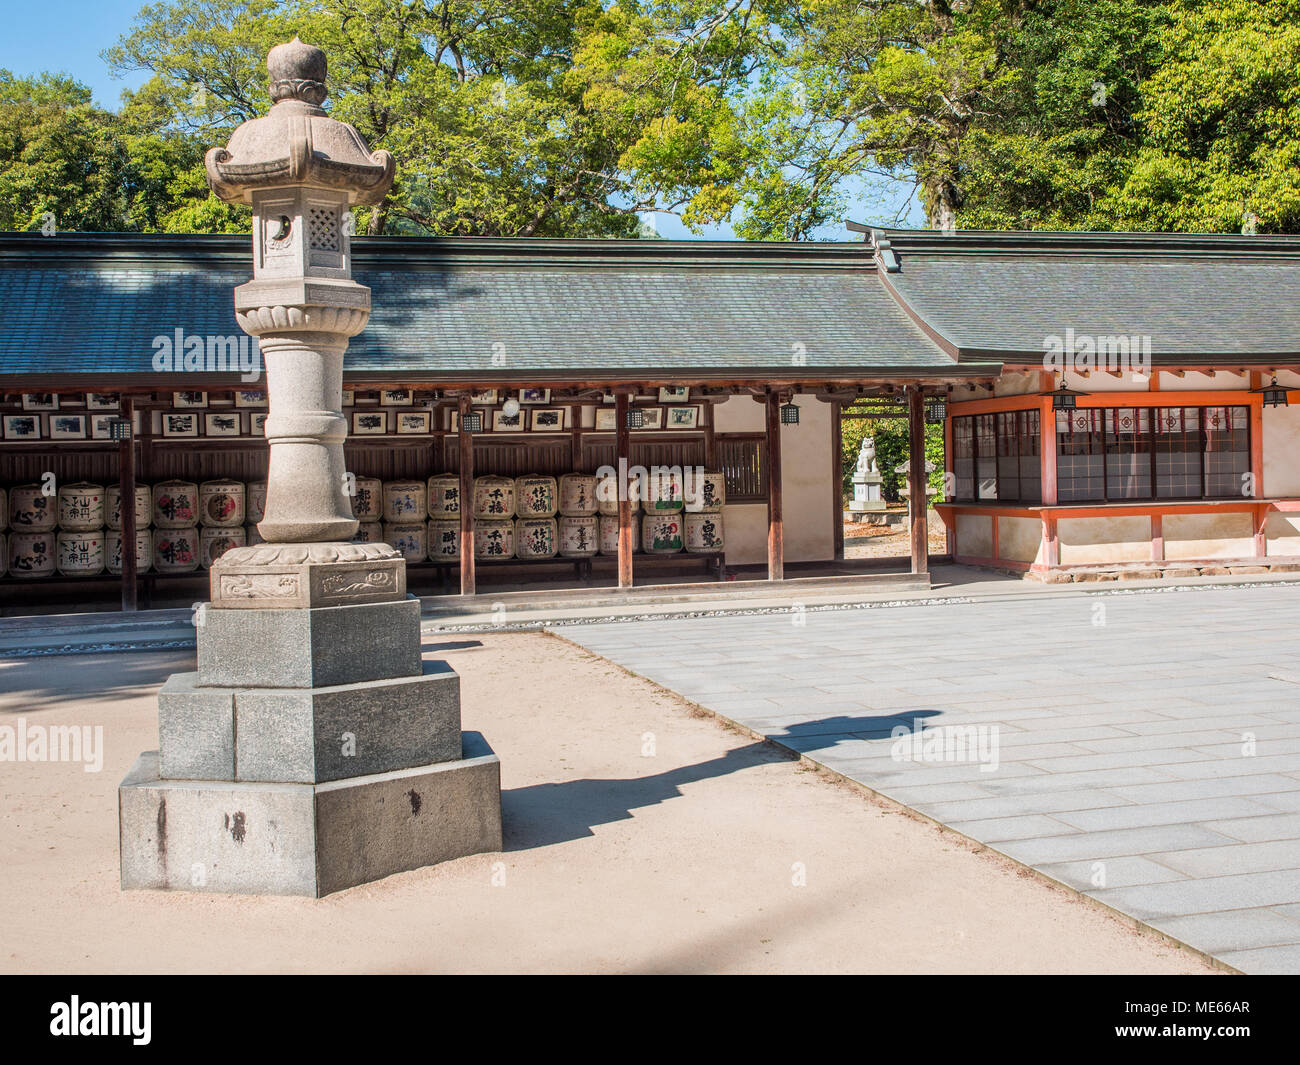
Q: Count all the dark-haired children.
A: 0